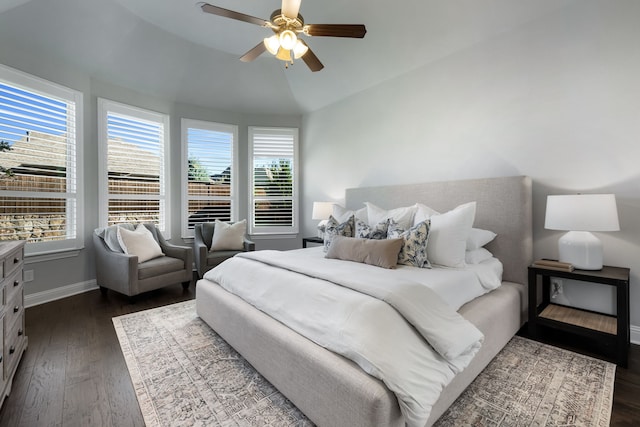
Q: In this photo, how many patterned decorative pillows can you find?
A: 3